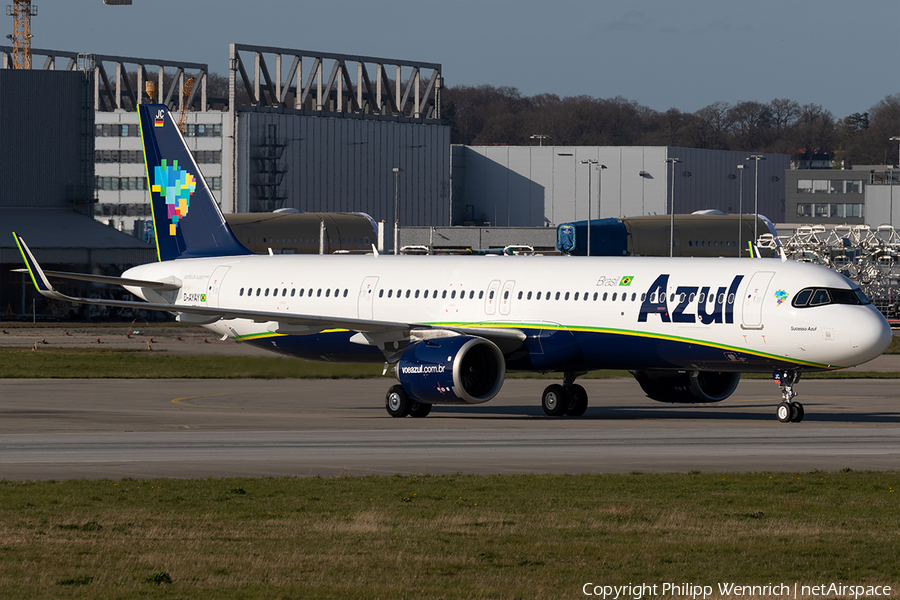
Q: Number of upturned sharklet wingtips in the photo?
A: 2